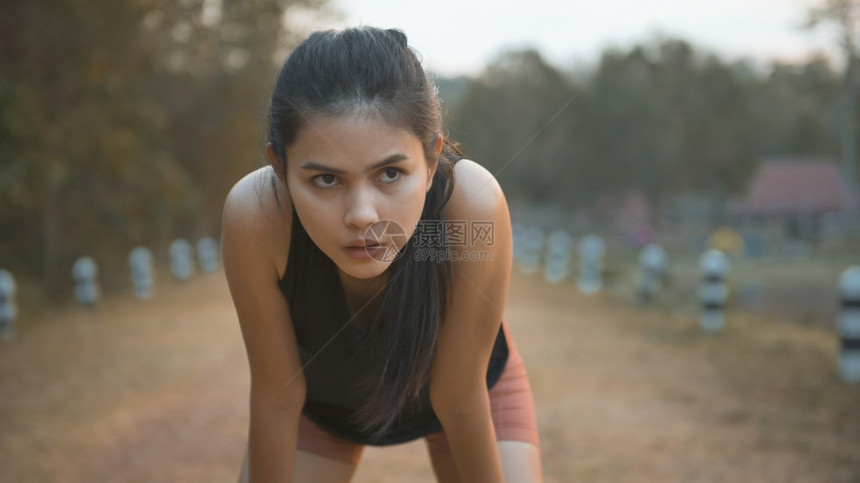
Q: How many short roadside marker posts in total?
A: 12